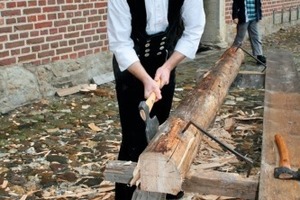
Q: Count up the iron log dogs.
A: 2